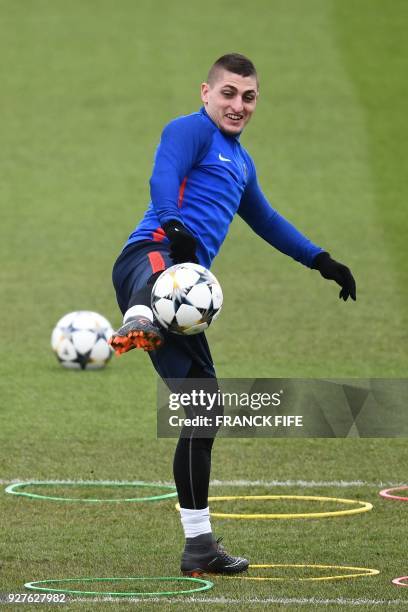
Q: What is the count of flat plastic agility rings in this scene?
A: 6